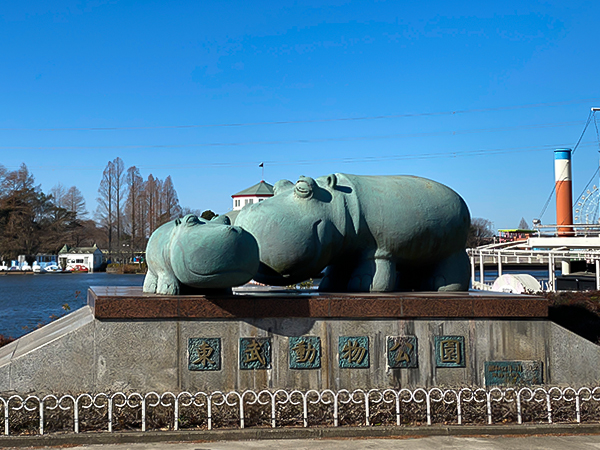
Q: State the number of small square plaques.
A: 6